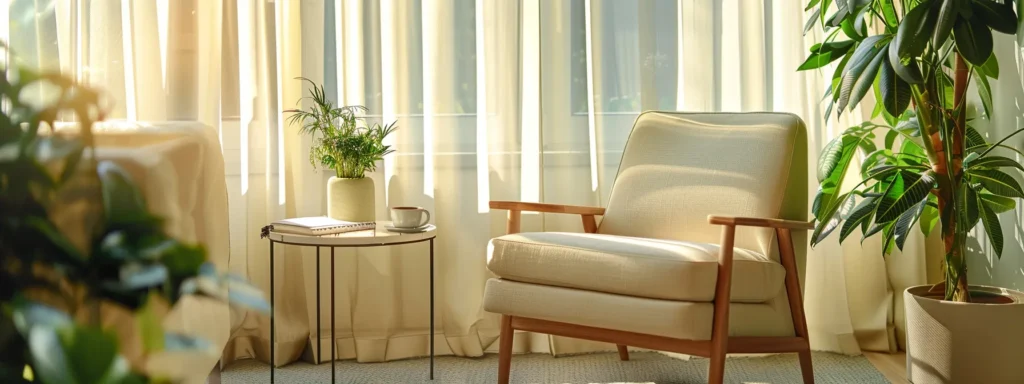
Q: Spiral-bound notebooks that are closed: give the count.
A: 1